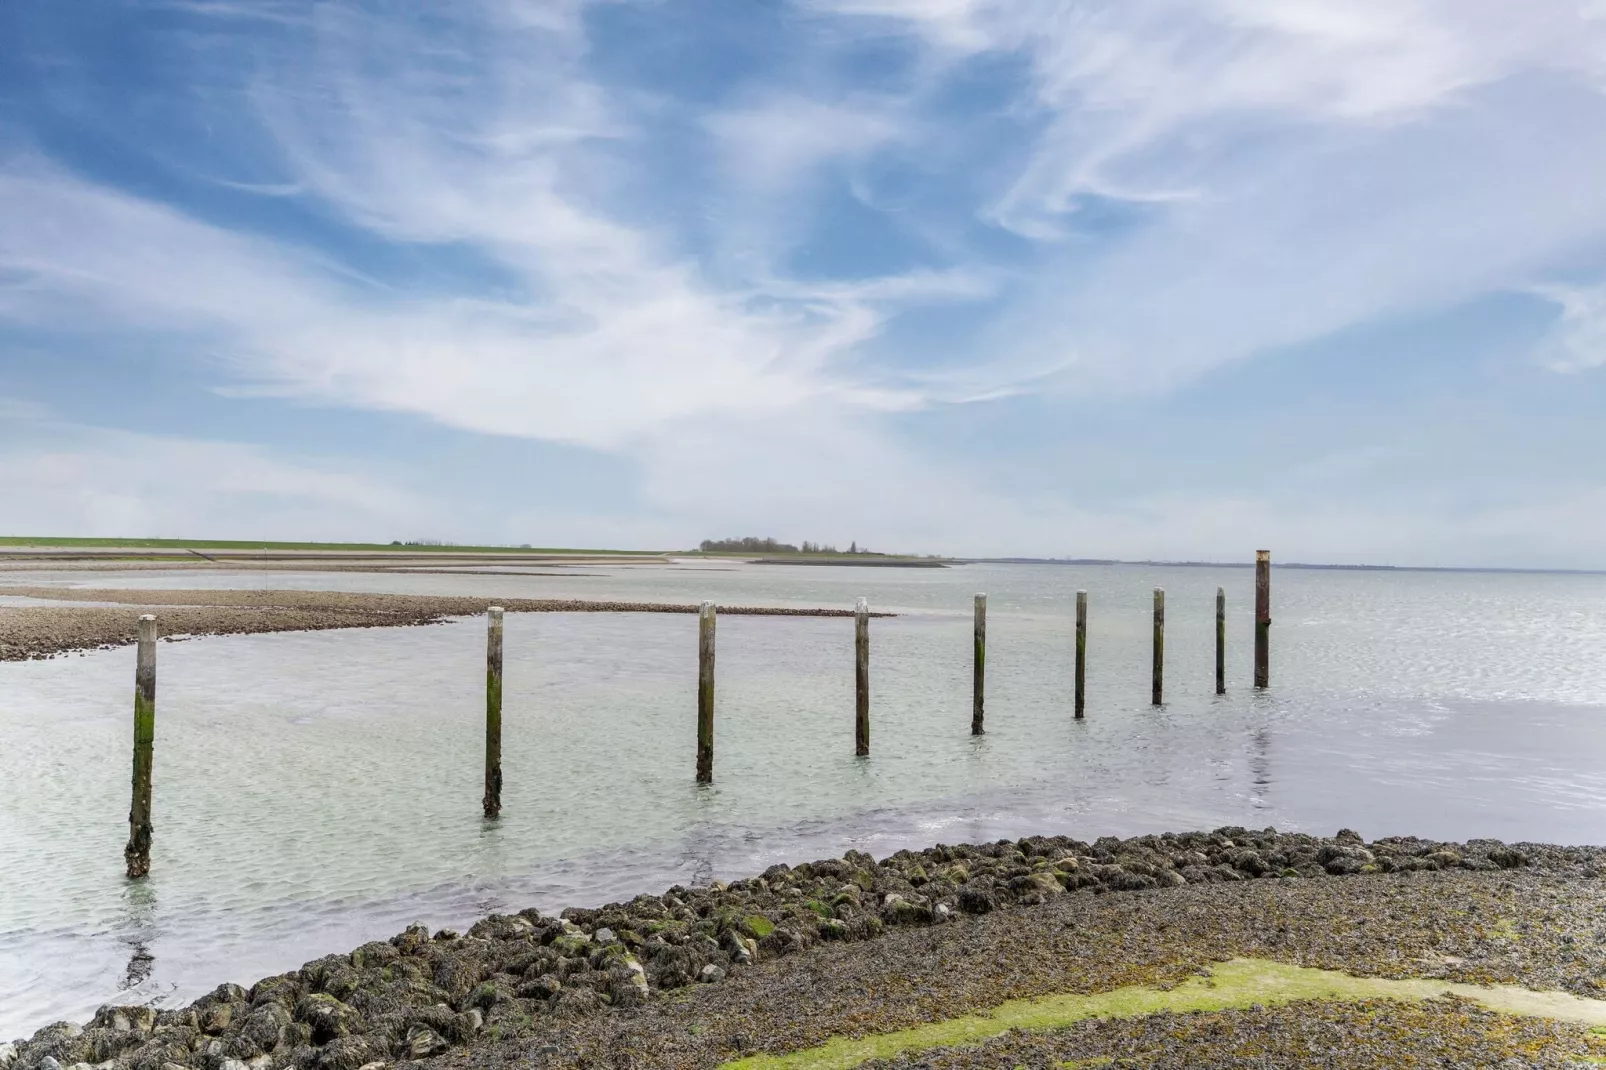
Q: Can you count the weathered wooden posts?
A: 9